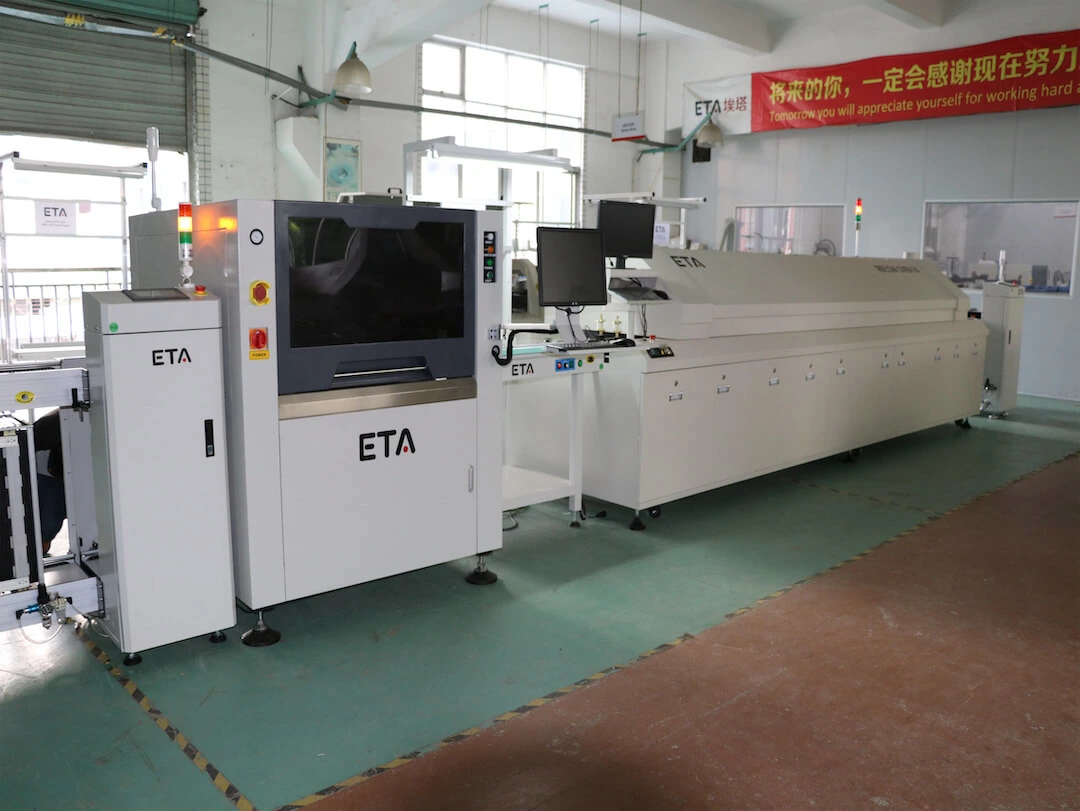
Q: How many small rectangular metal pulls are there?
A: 10